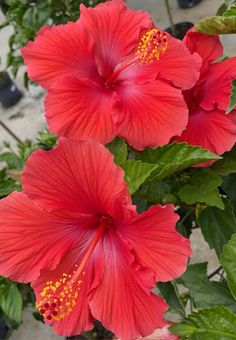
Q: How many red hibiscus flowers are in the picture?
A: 3